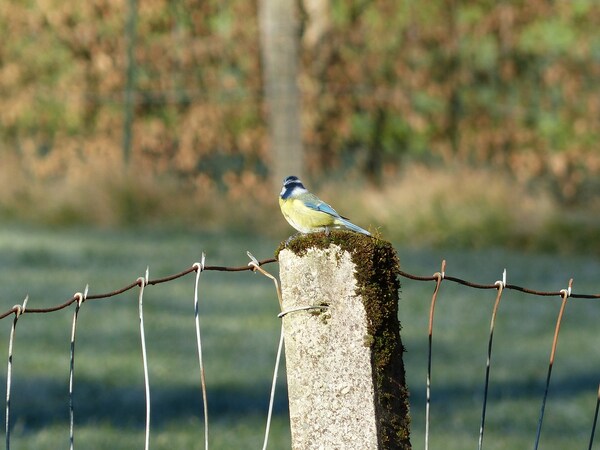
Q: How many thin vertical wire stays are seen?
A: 9